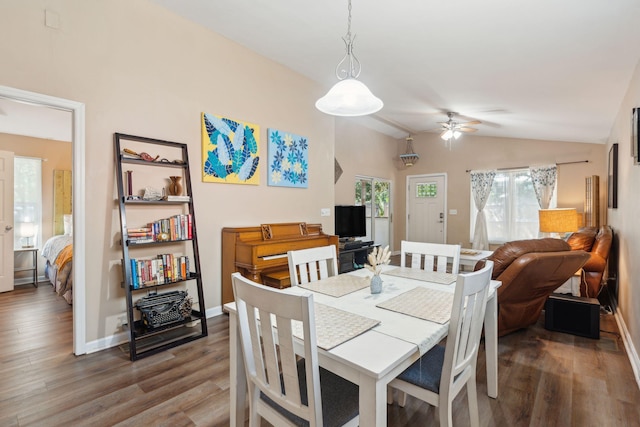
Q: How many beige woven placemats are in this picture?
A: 4